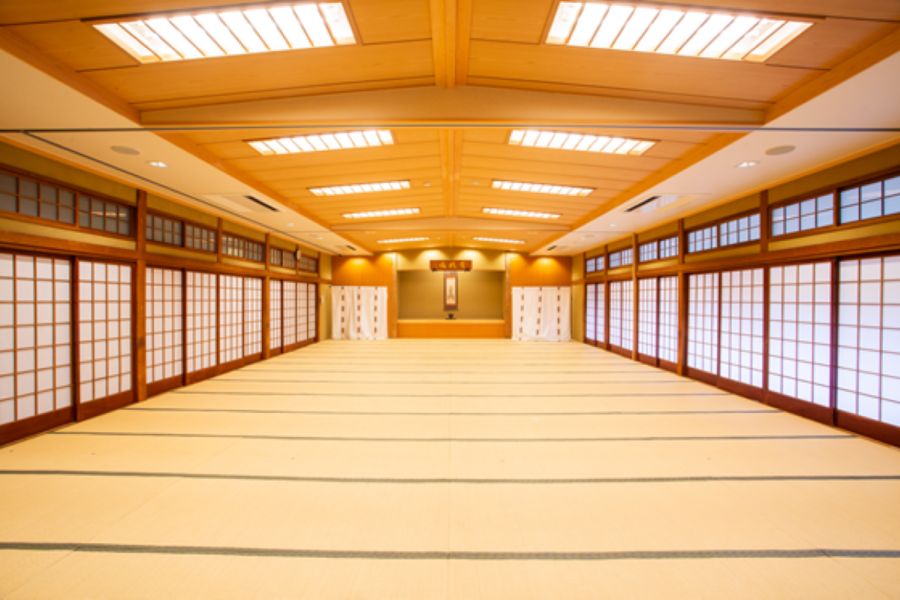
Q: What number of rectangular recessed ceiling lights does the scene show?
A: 10